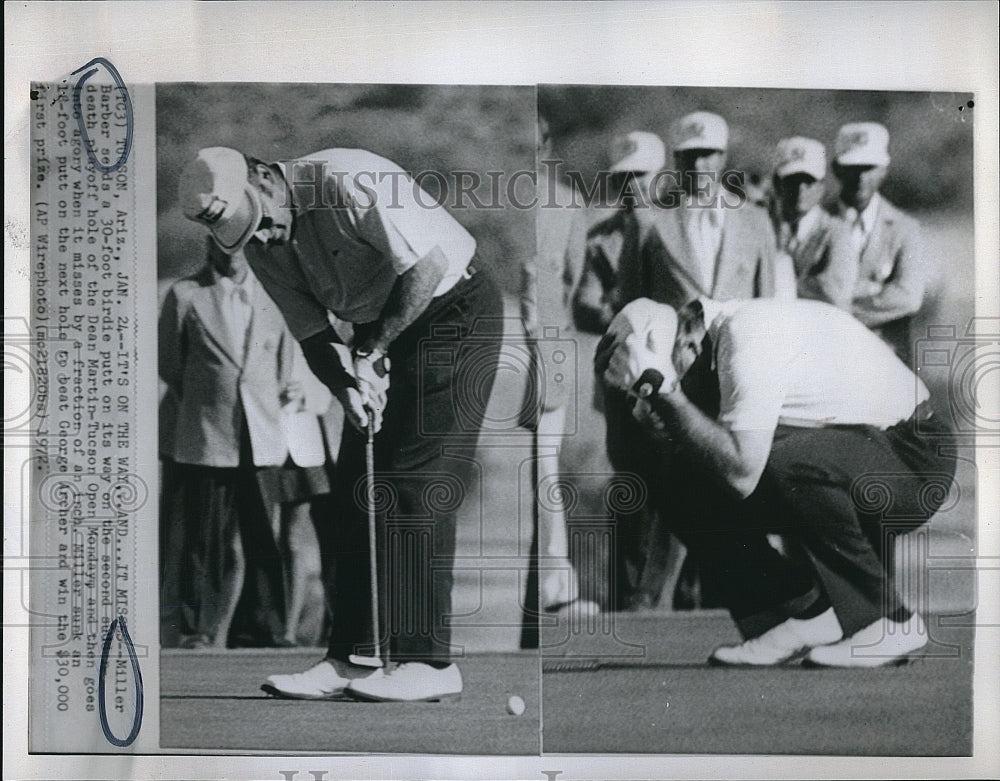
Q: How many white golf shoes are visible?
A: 4